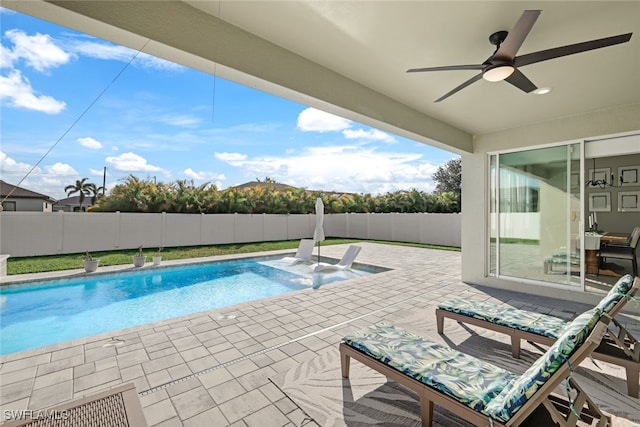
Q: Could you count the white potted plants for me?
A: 3